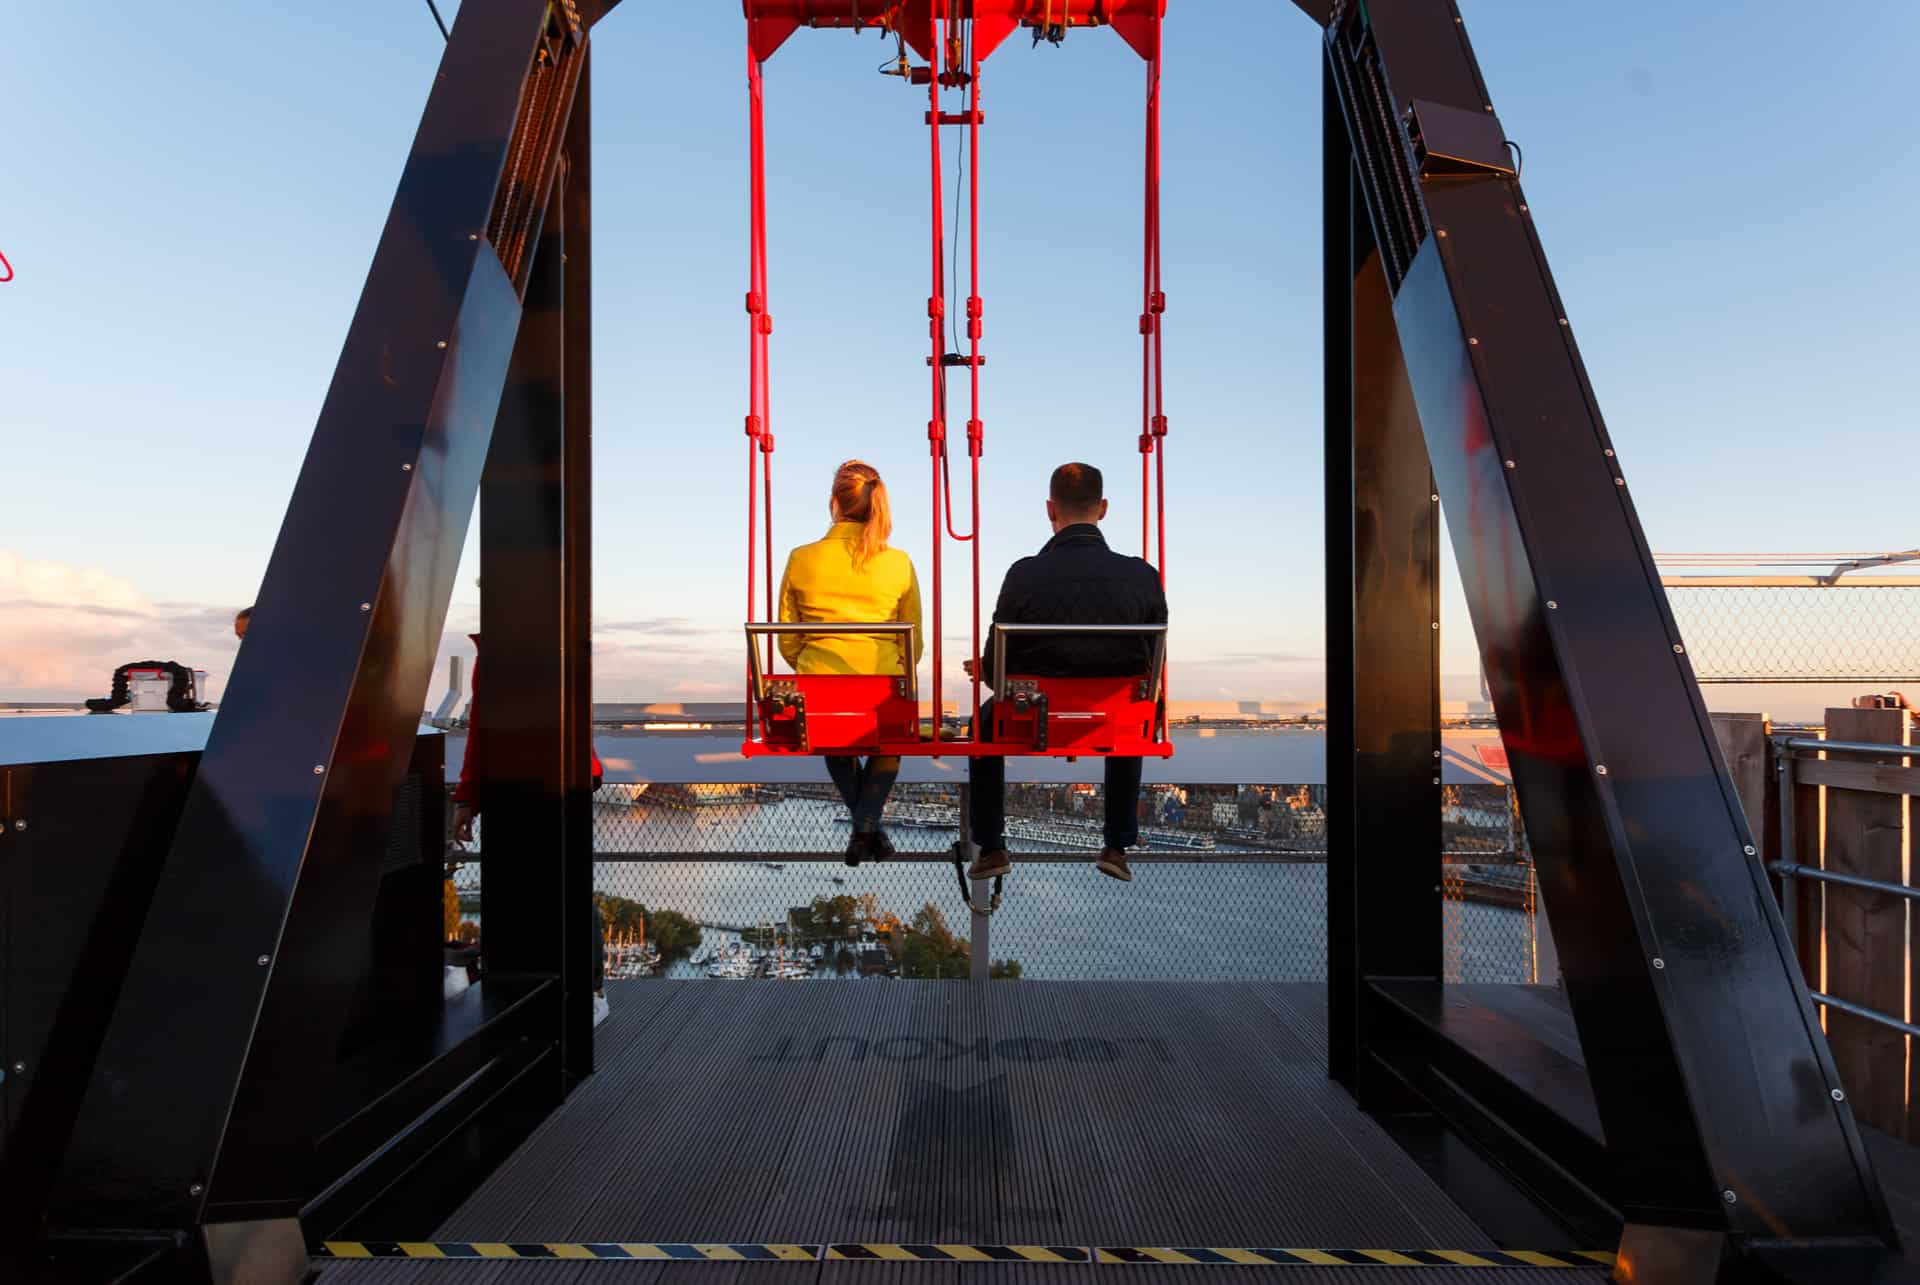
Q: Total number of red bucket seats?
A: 2